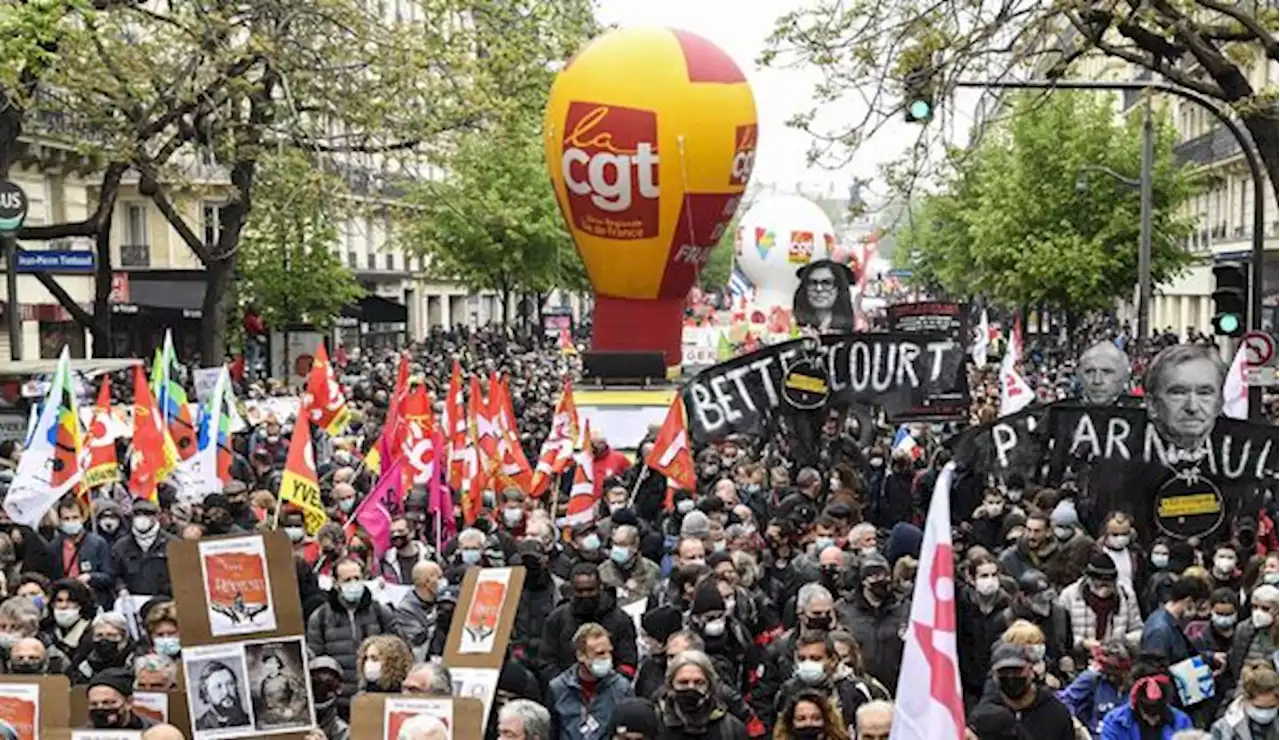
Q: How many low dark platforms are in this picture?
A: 1